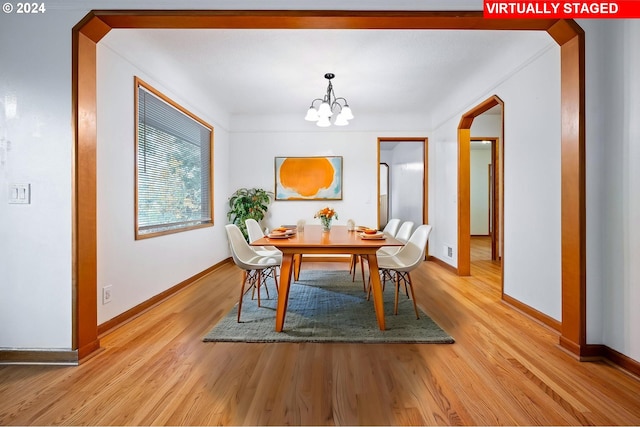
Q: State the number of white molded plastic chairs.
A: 5